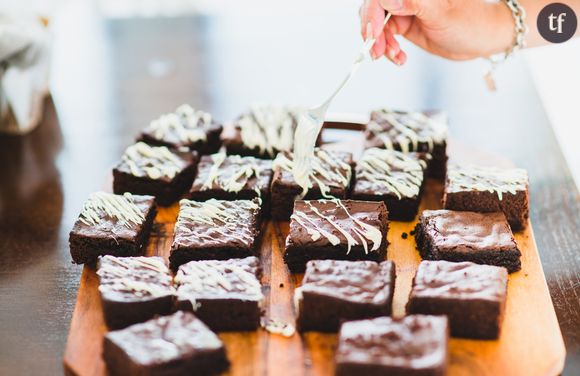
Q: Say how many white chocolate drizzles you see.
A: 13